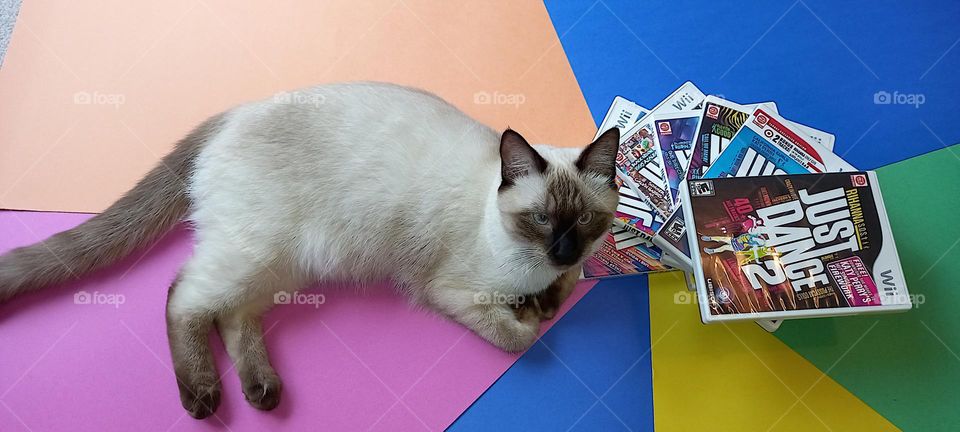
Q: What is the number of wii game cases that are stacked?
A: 7